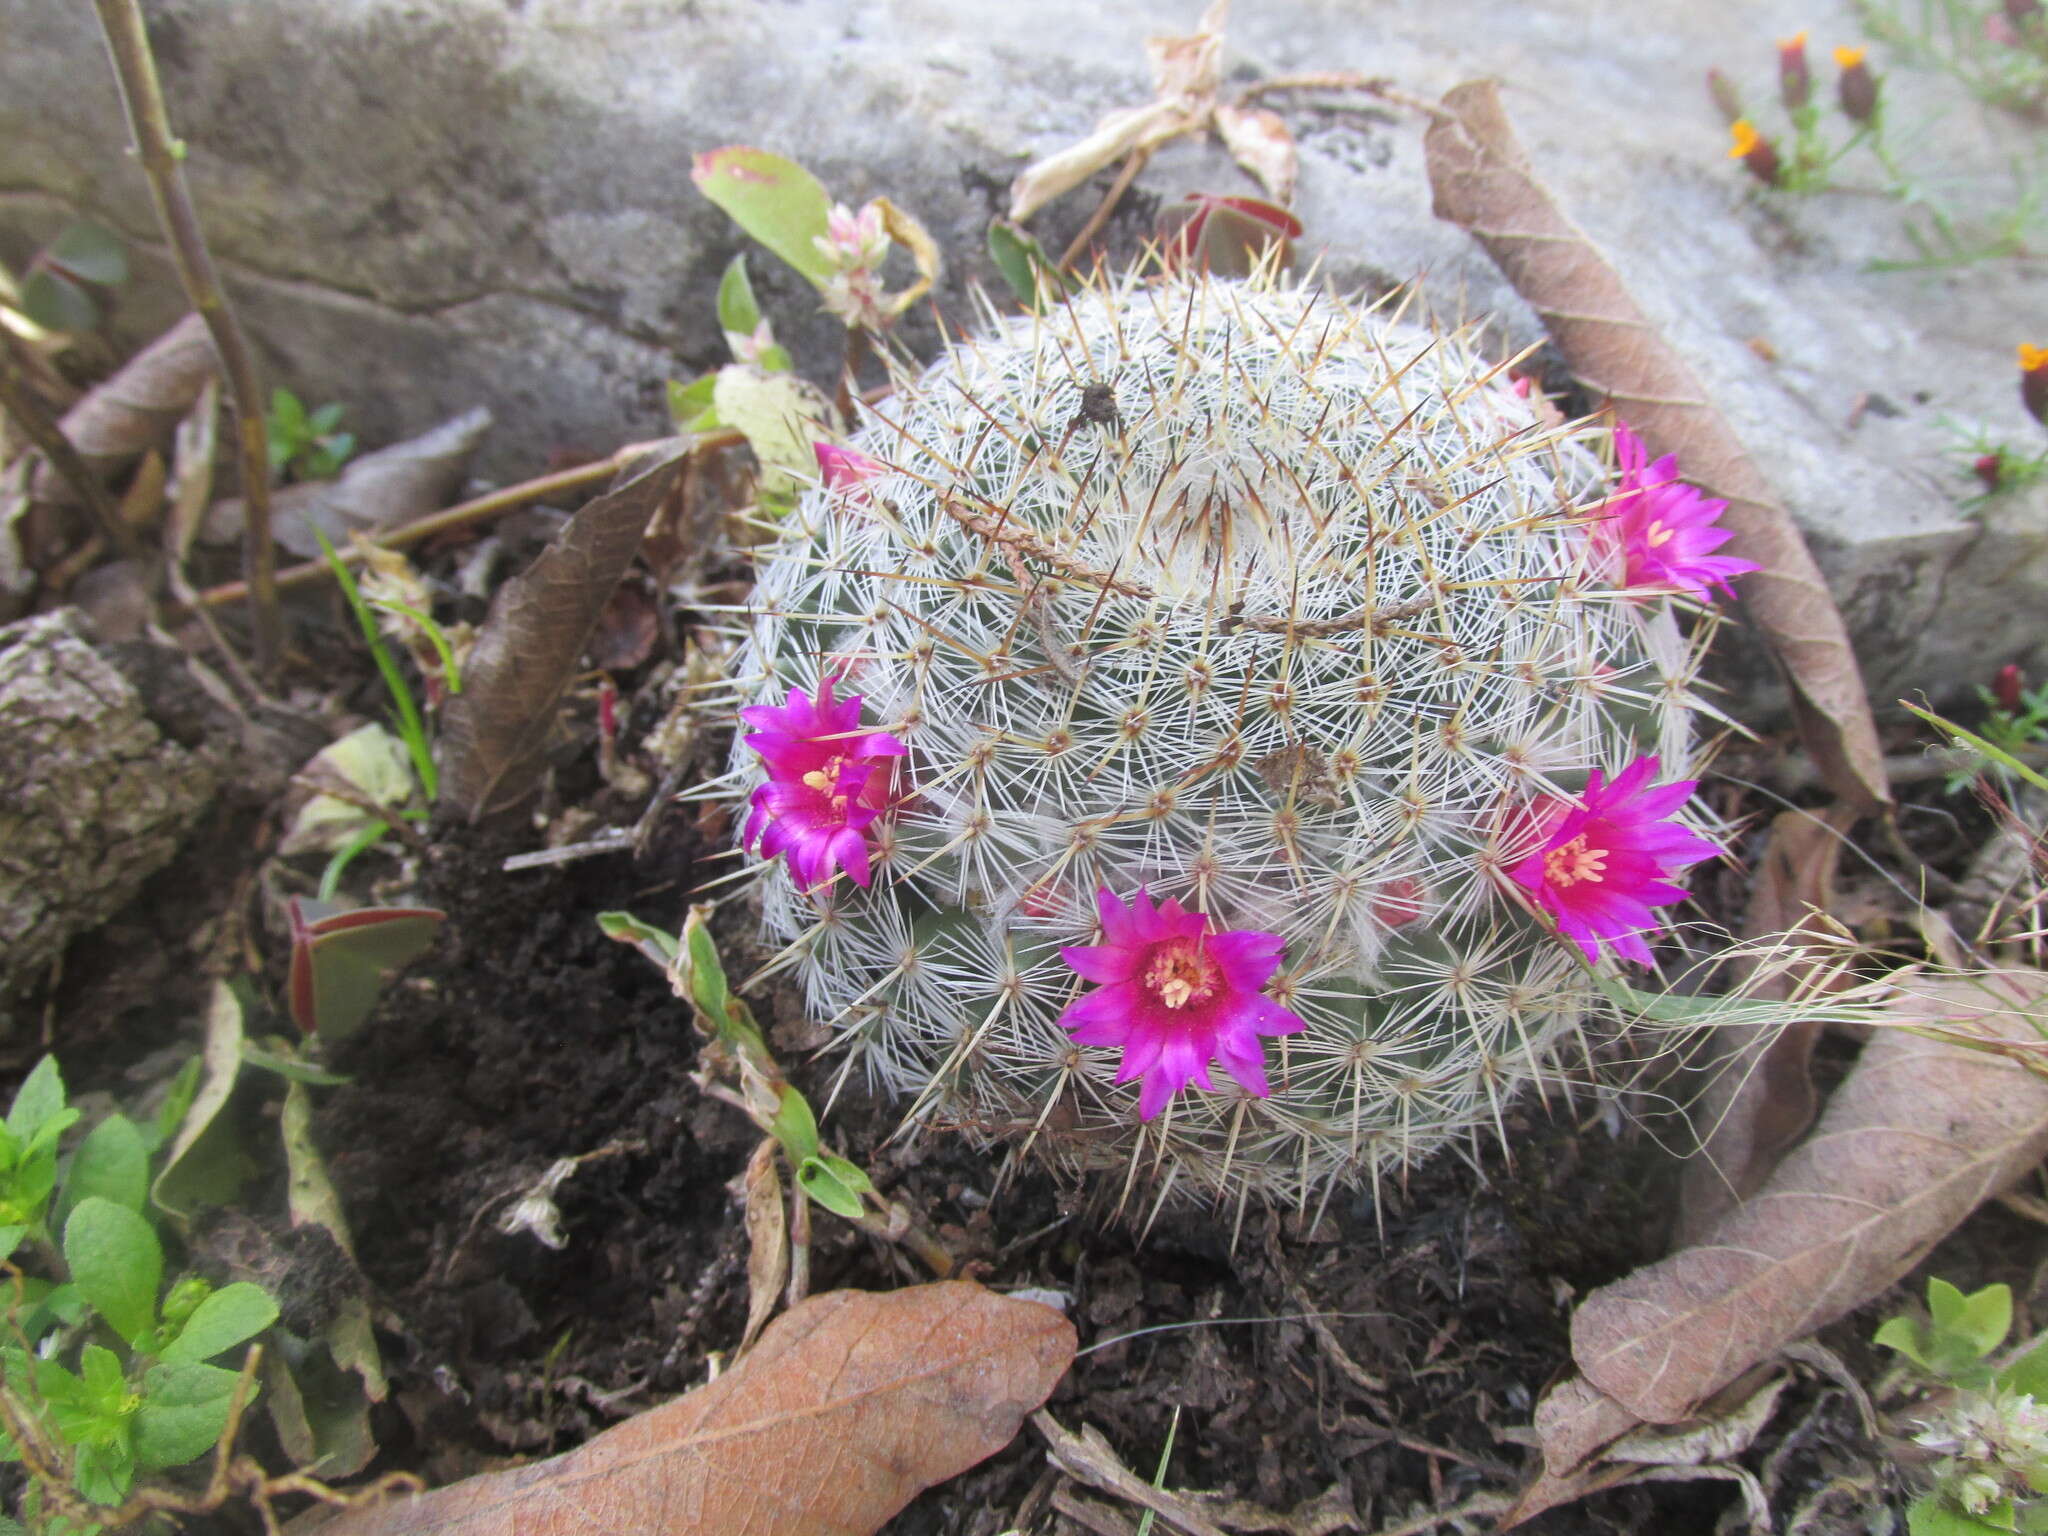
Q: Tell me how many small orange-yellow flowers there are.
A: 4